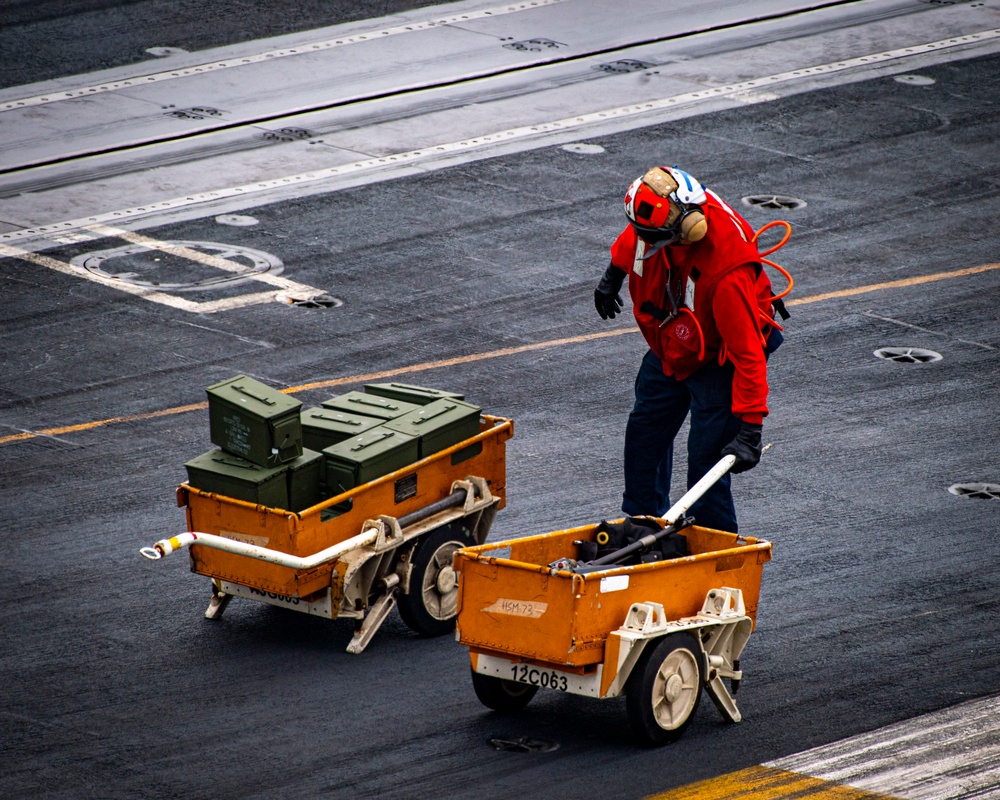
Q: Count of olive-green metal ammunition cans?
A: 8